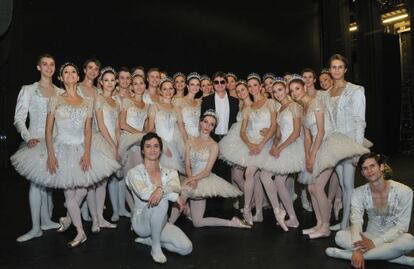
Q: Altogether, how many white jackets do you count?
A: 4